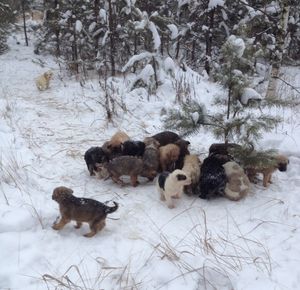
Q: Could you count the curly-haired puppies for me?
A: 0